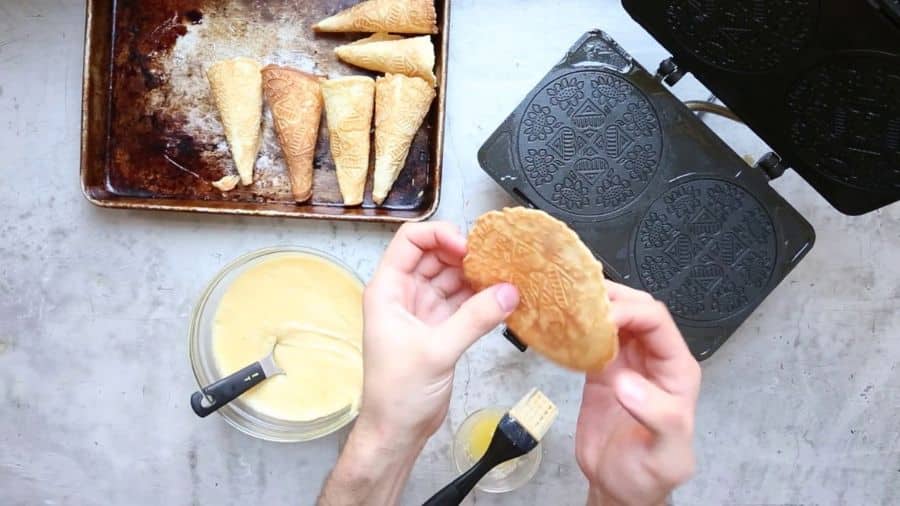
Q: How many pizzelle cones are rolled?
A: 6